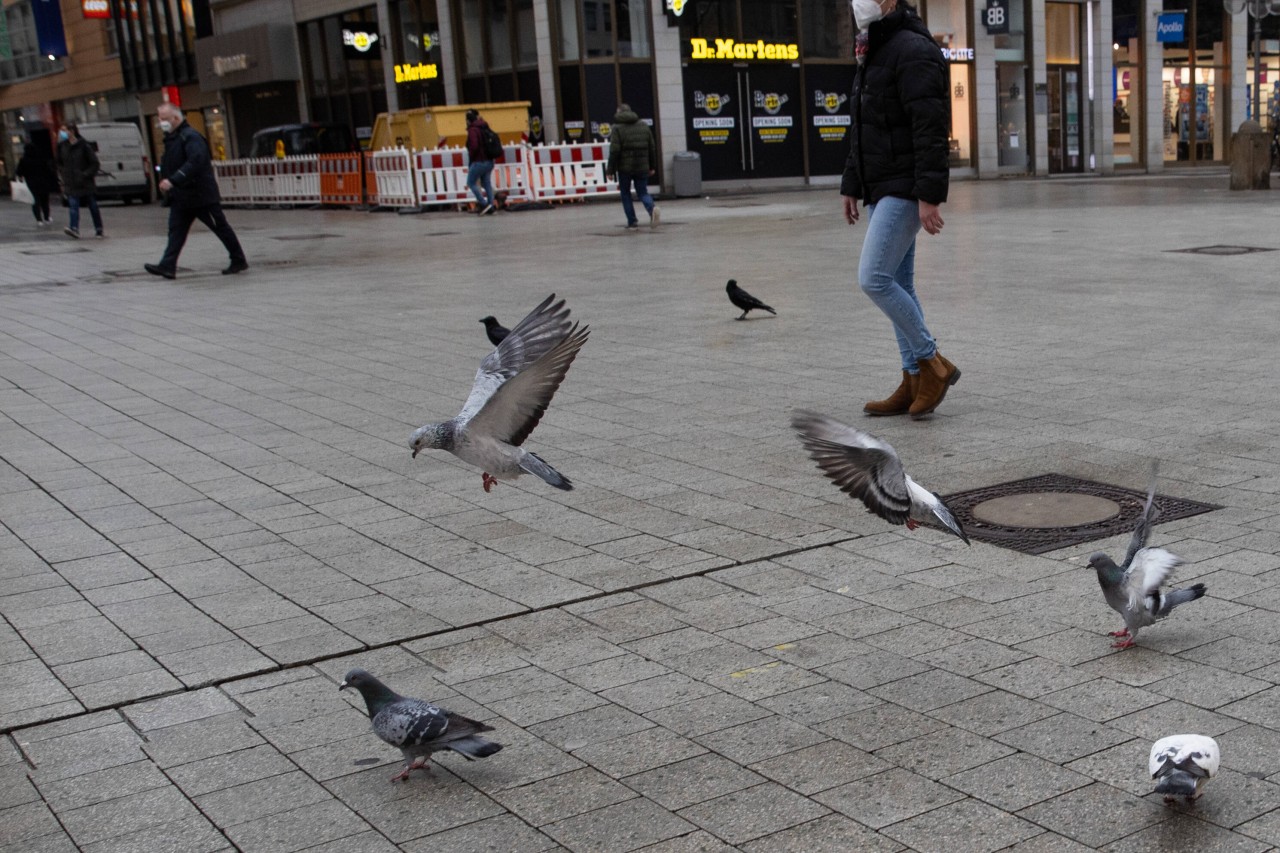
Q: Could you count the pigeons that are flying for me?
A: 2